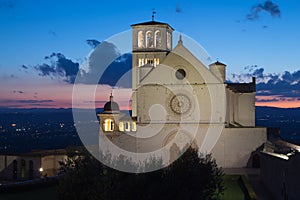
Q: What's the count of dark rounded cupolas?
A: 1